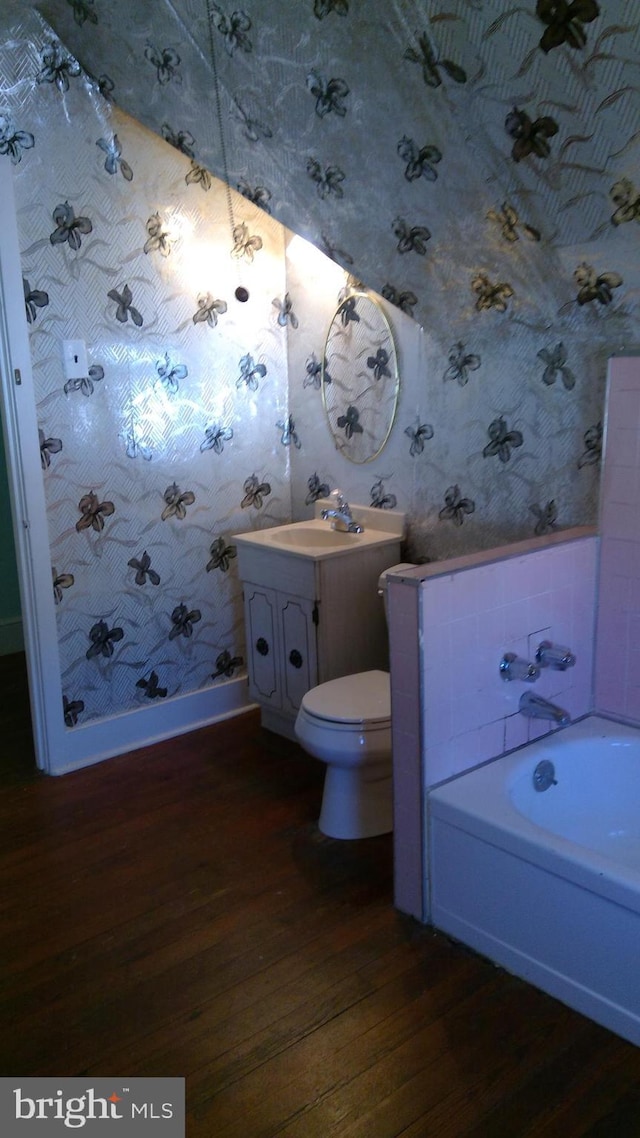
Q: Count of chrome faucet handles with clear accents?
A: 2